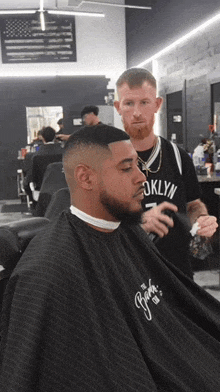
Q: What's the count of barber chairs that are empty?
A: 2